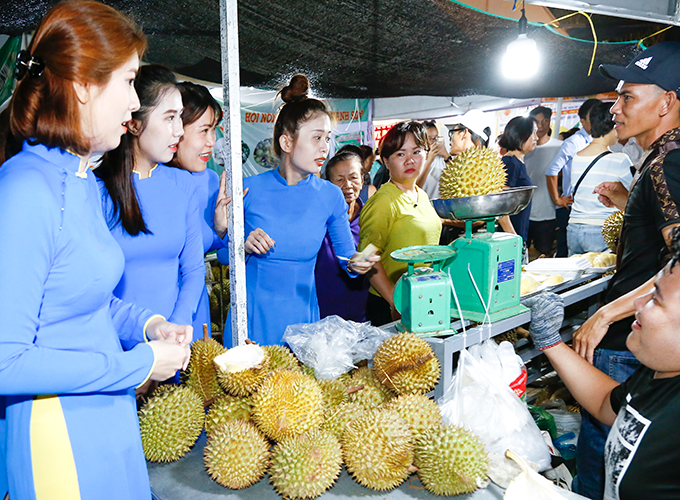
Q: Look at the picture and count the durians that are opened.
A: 1